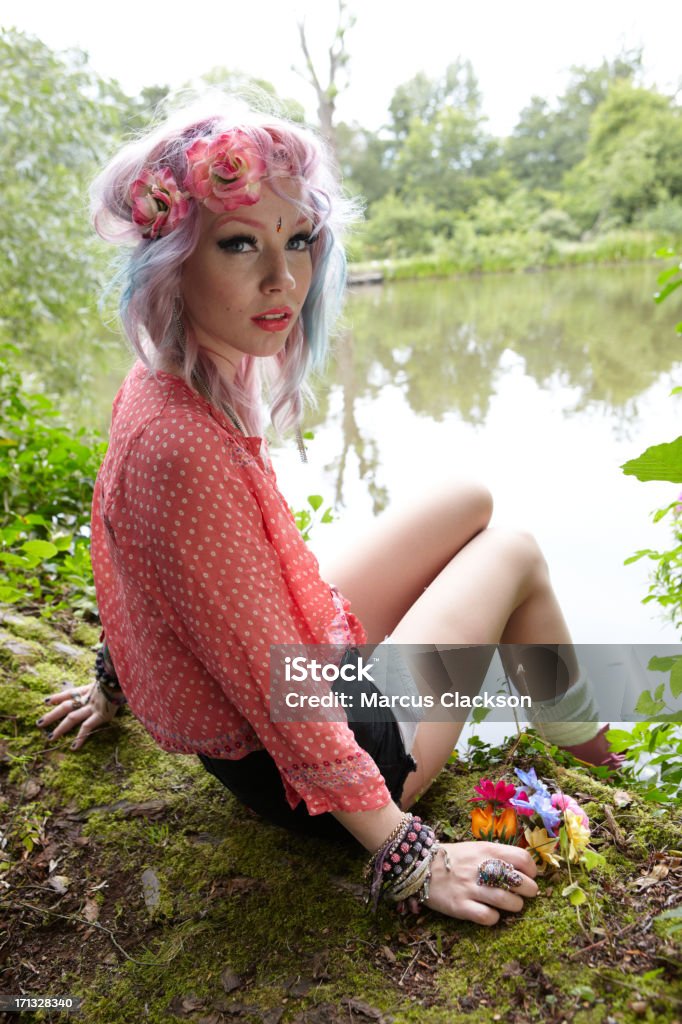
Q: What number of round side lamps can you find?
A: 0